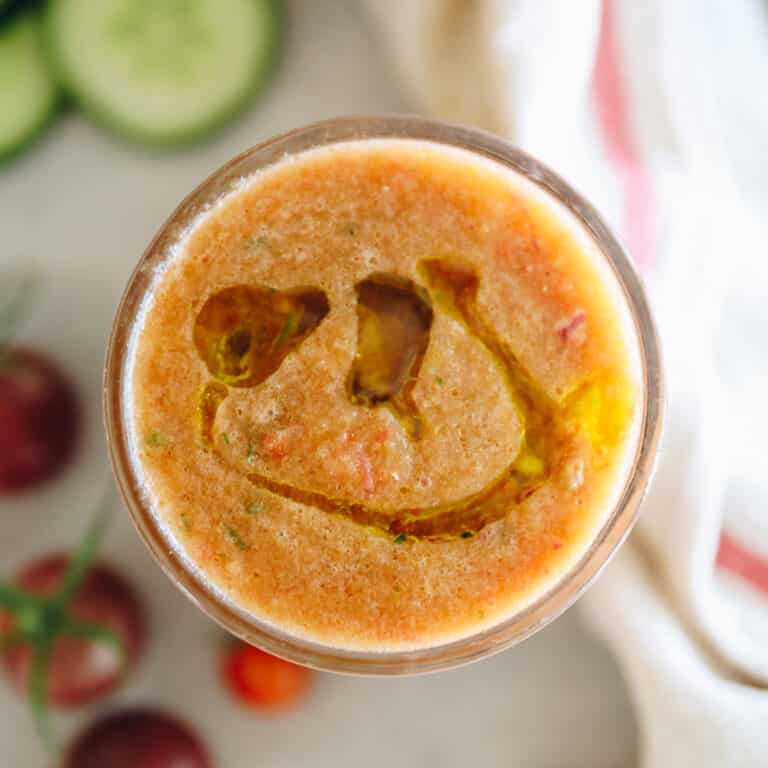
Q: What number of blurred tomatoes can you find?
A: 4